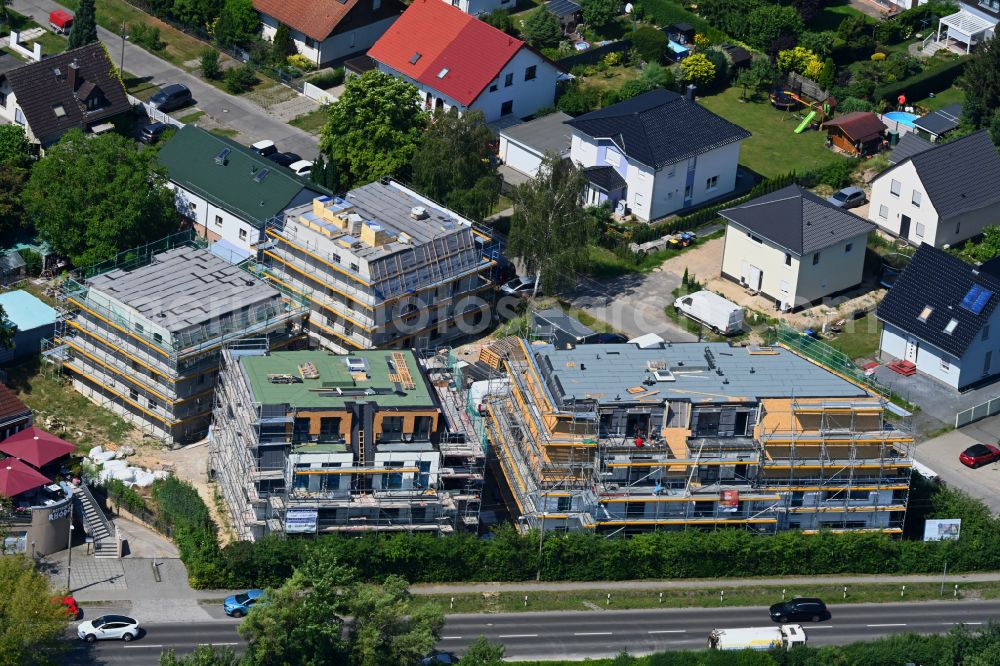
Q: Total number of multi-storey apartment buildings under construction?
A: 4